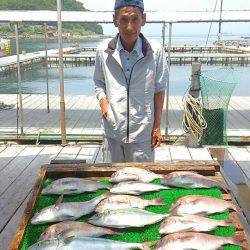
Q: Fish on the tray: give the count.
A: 12